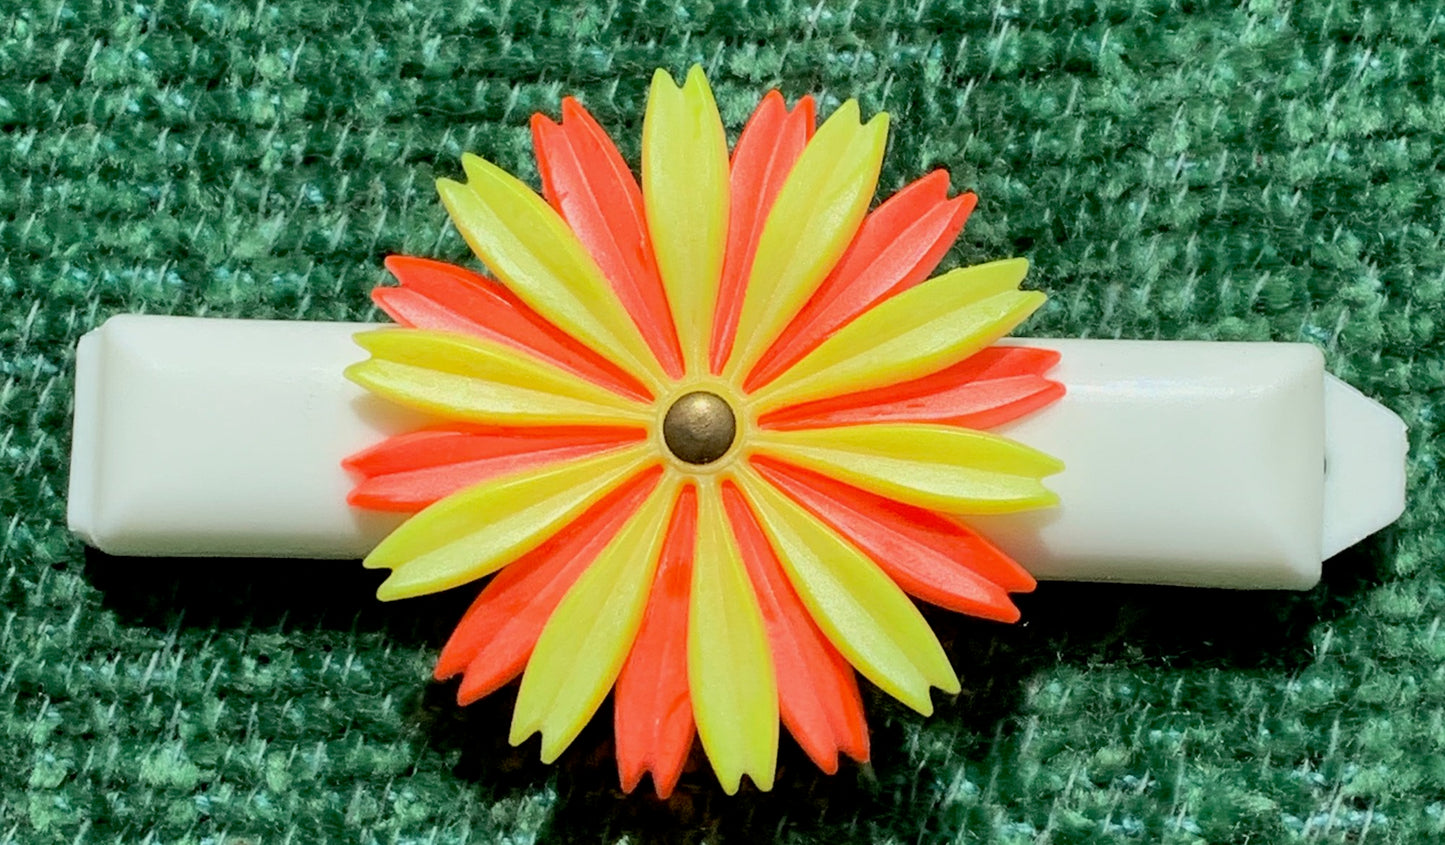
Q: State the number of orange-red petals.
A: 10